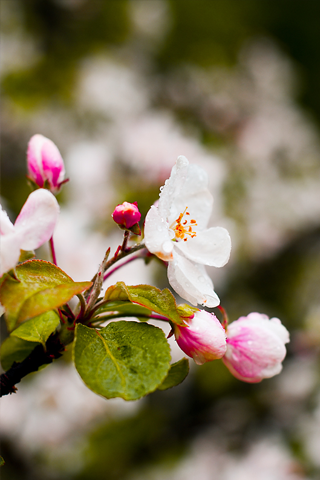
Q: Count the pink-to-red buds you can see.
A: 4